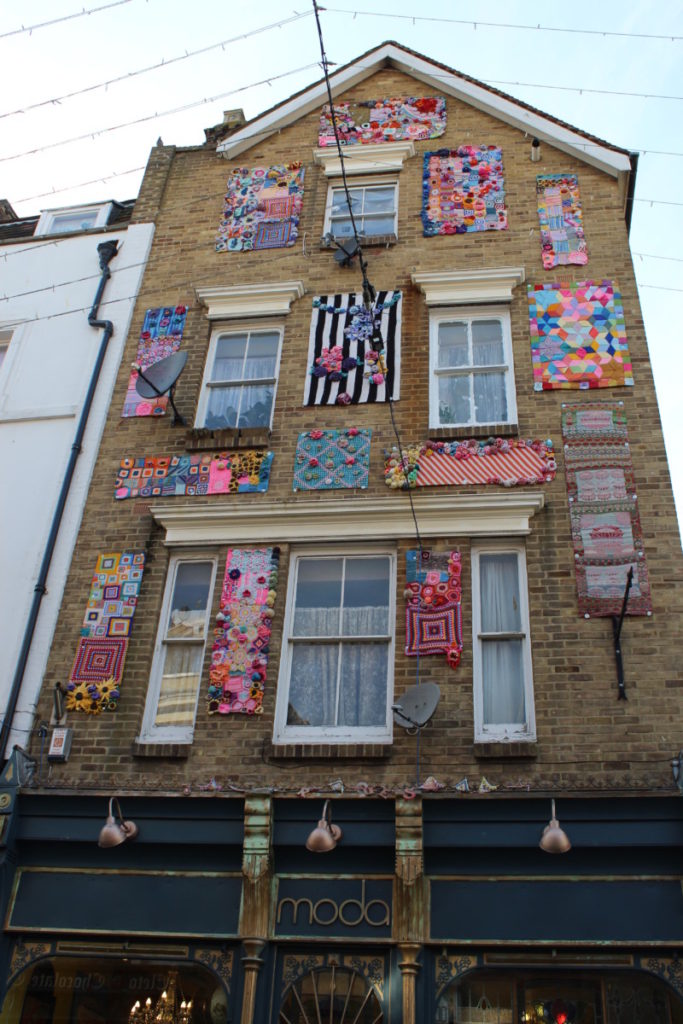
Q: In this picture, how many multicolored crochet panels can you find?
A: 14